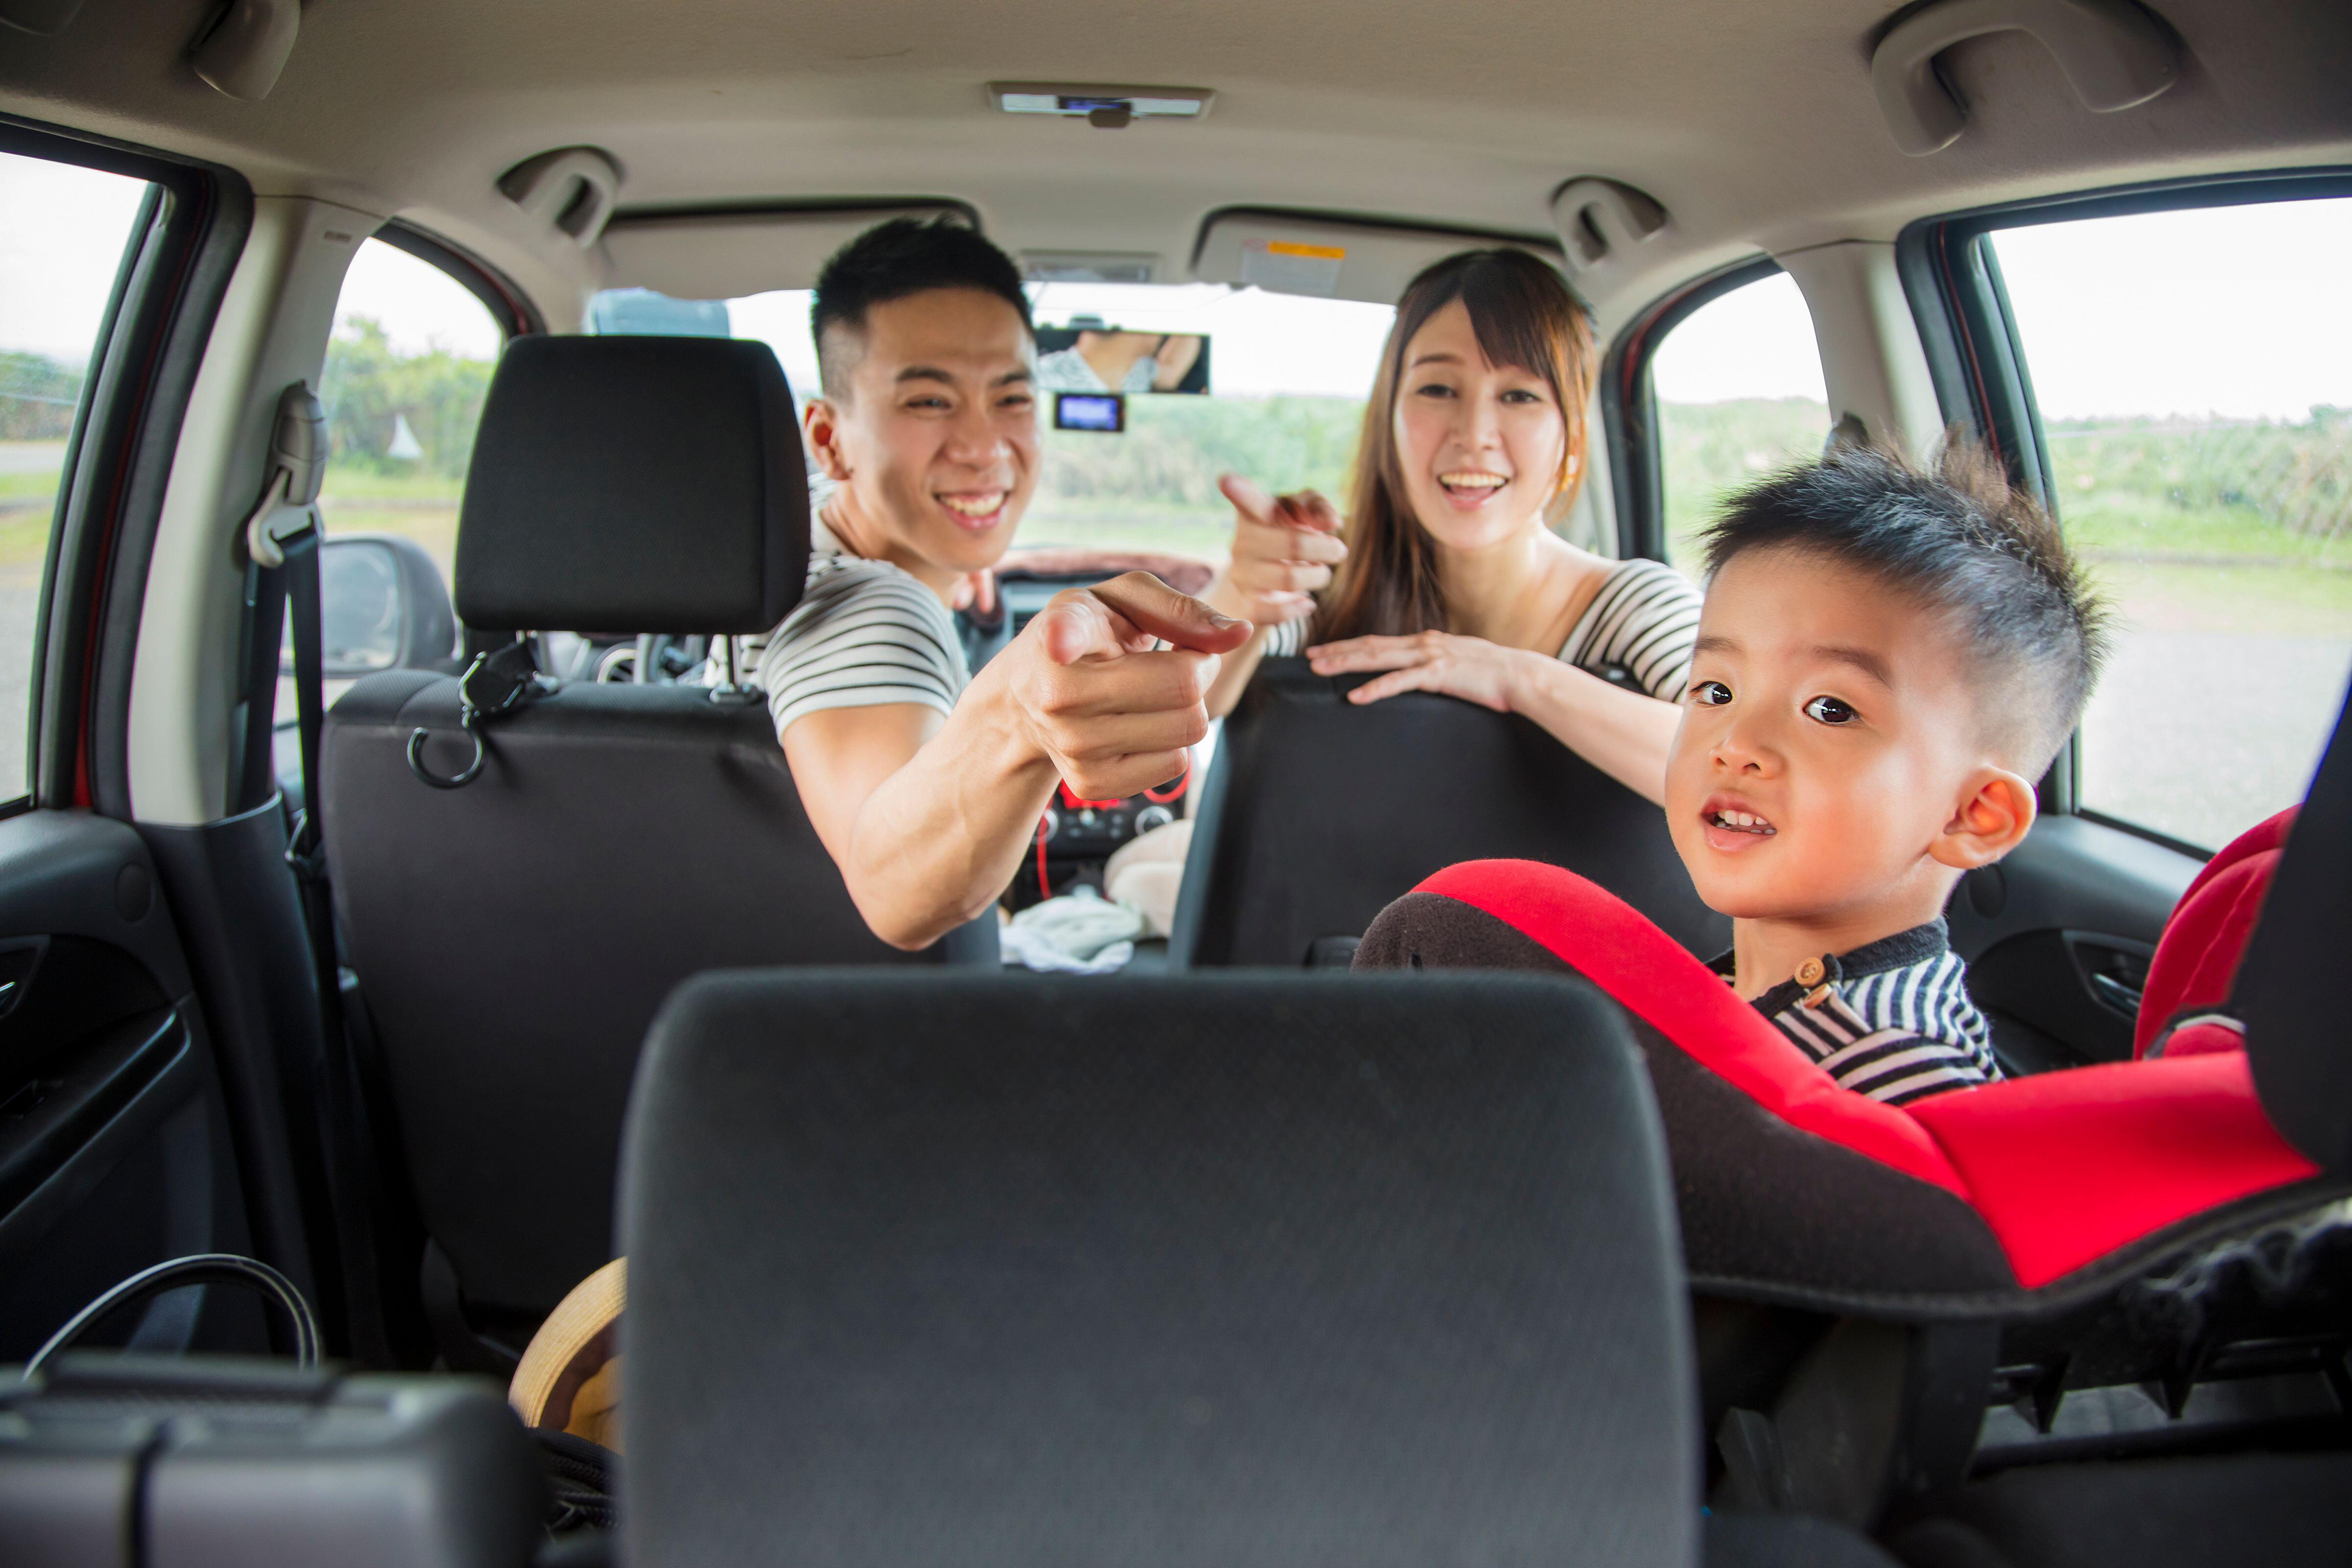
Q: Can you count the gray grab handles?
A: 4